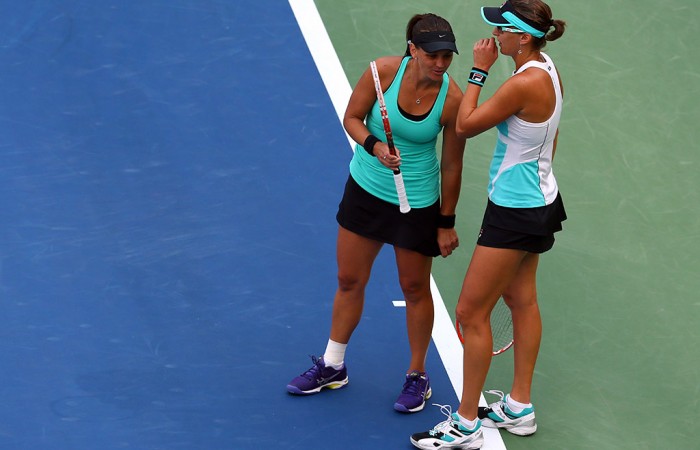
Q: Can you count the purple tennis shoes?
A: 2